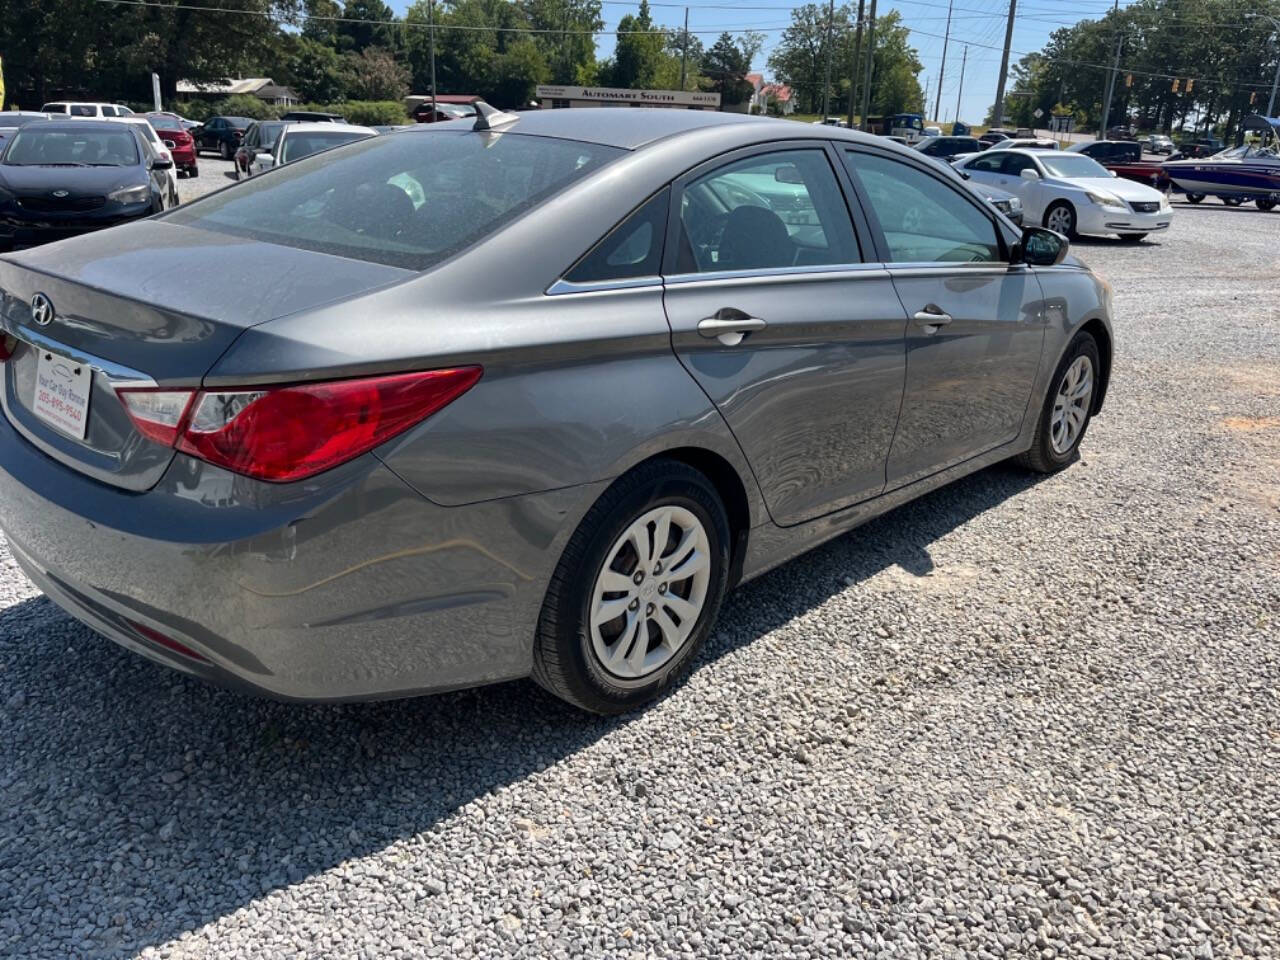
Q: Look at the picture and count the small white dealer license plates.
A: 1